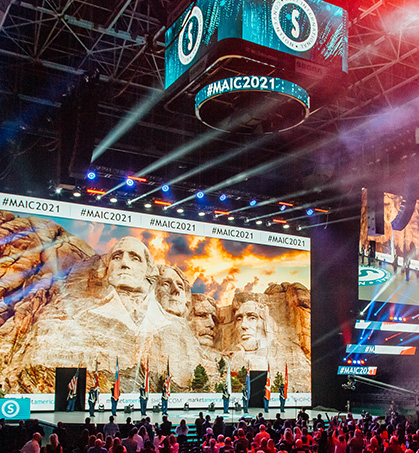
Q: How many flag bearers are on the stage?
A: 9